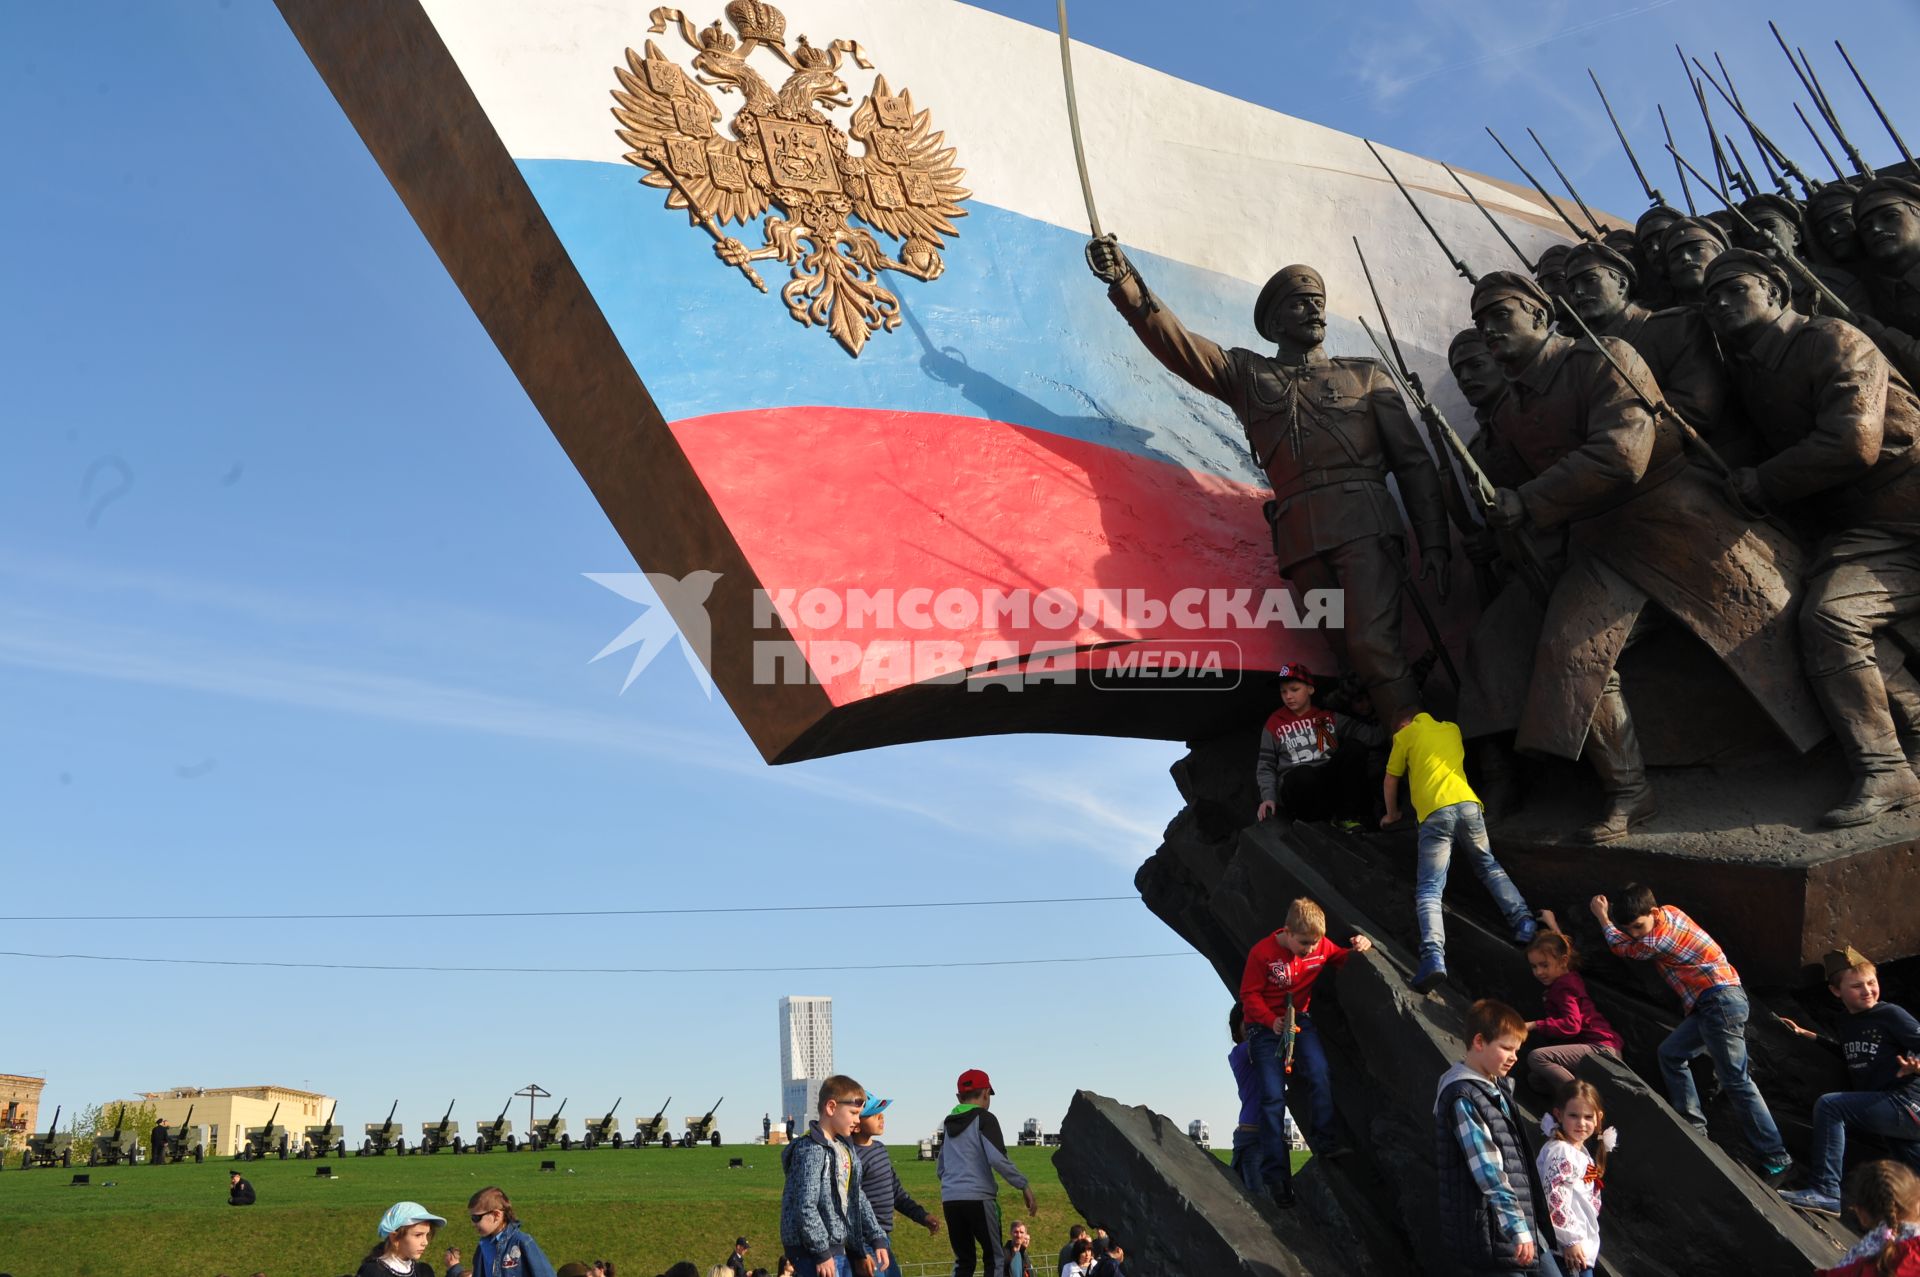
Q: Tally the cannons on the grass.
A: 12